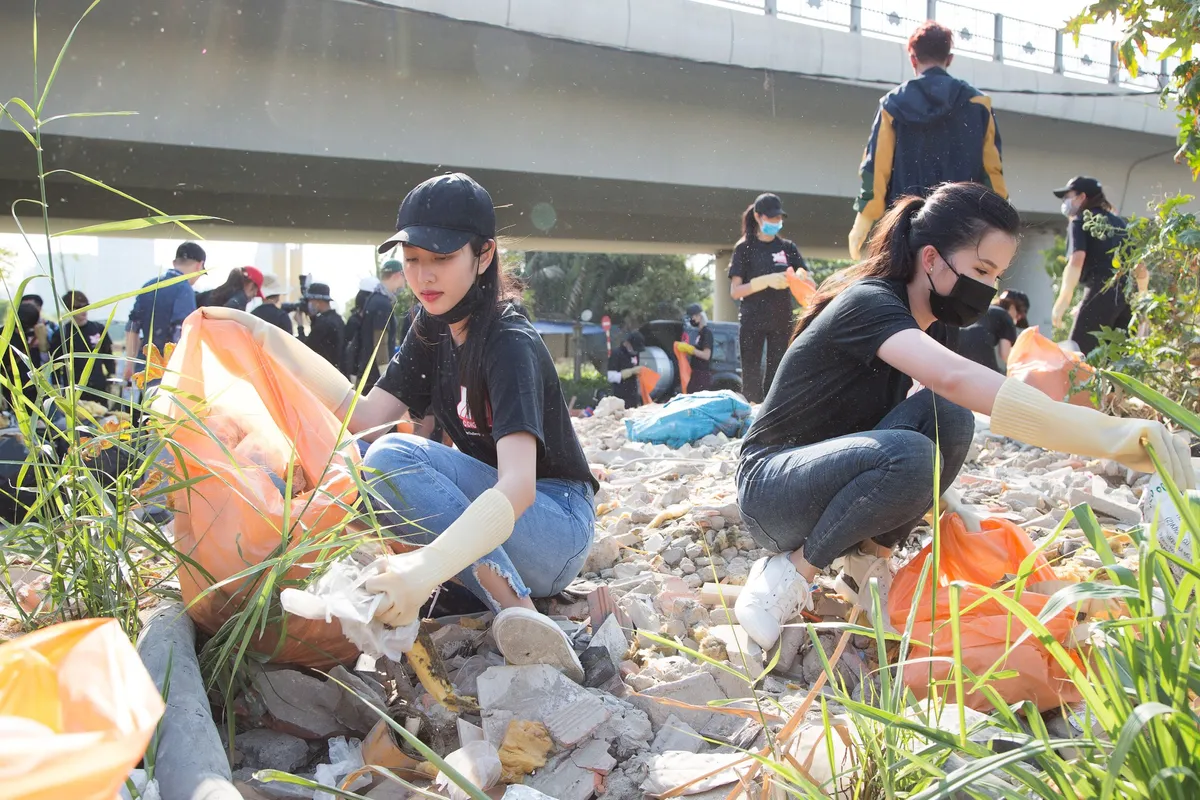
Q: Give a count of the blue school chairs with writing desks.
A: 0